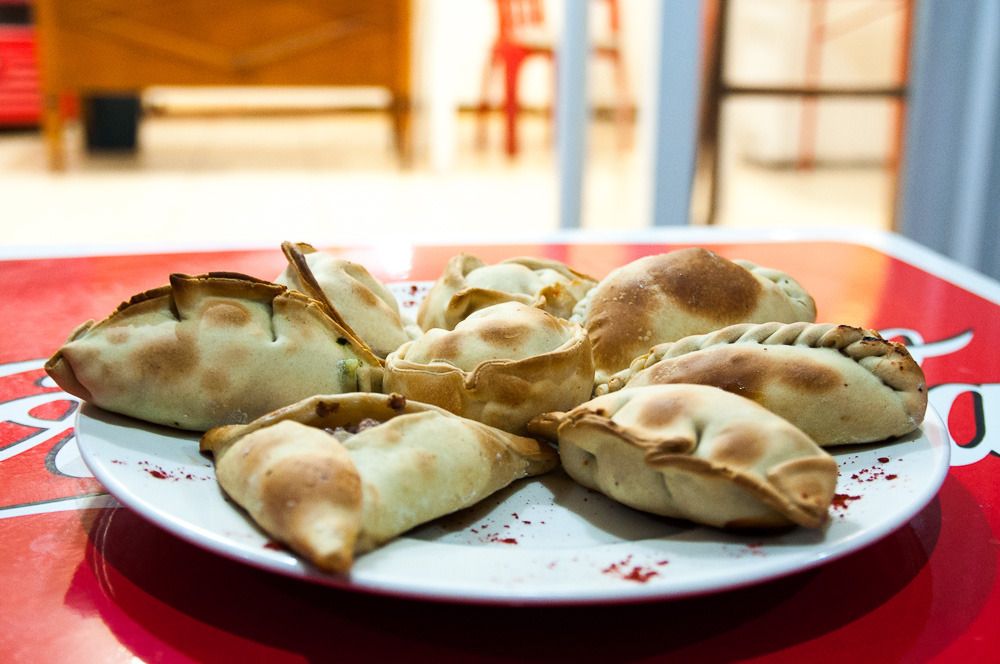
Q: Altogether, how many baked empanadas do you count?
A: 8